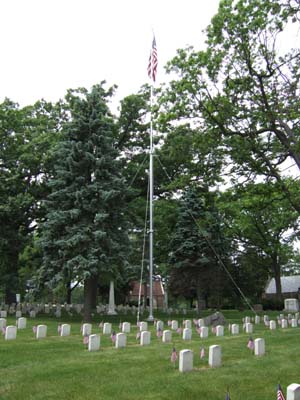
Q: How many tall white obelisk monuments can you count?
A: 1